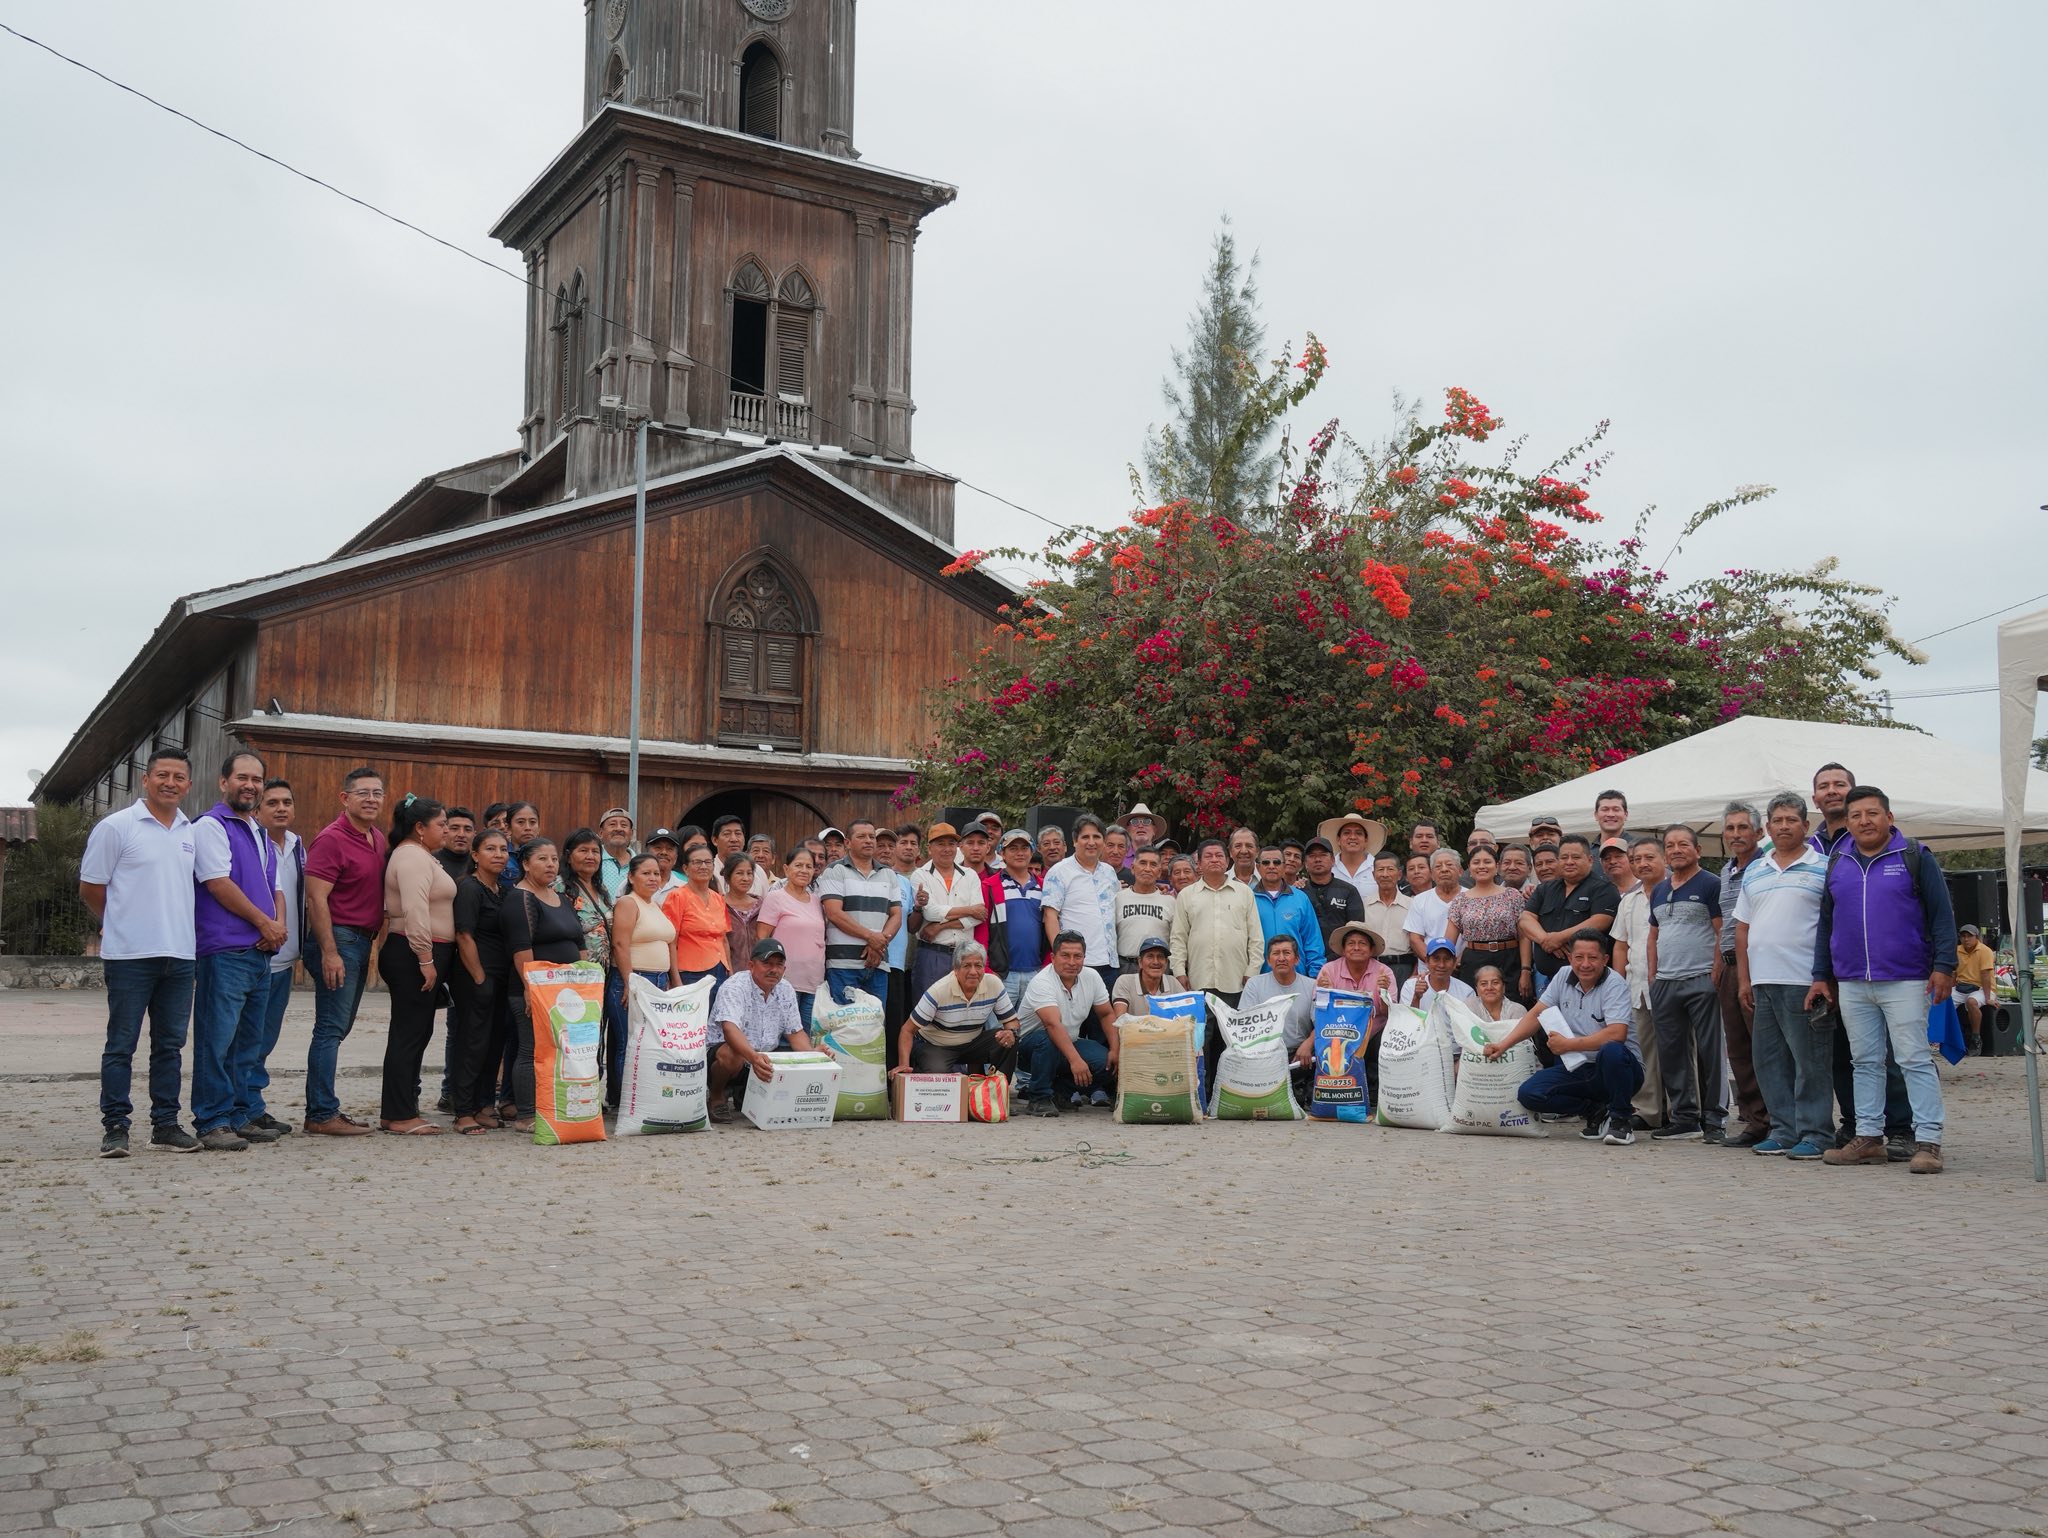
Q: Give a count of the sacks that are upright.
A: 9